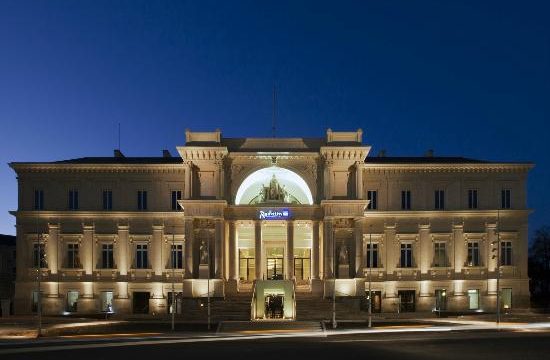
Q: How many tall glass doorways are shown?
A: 3